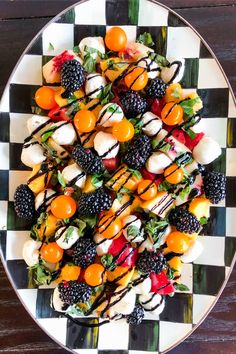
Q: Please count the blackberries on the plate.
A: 13